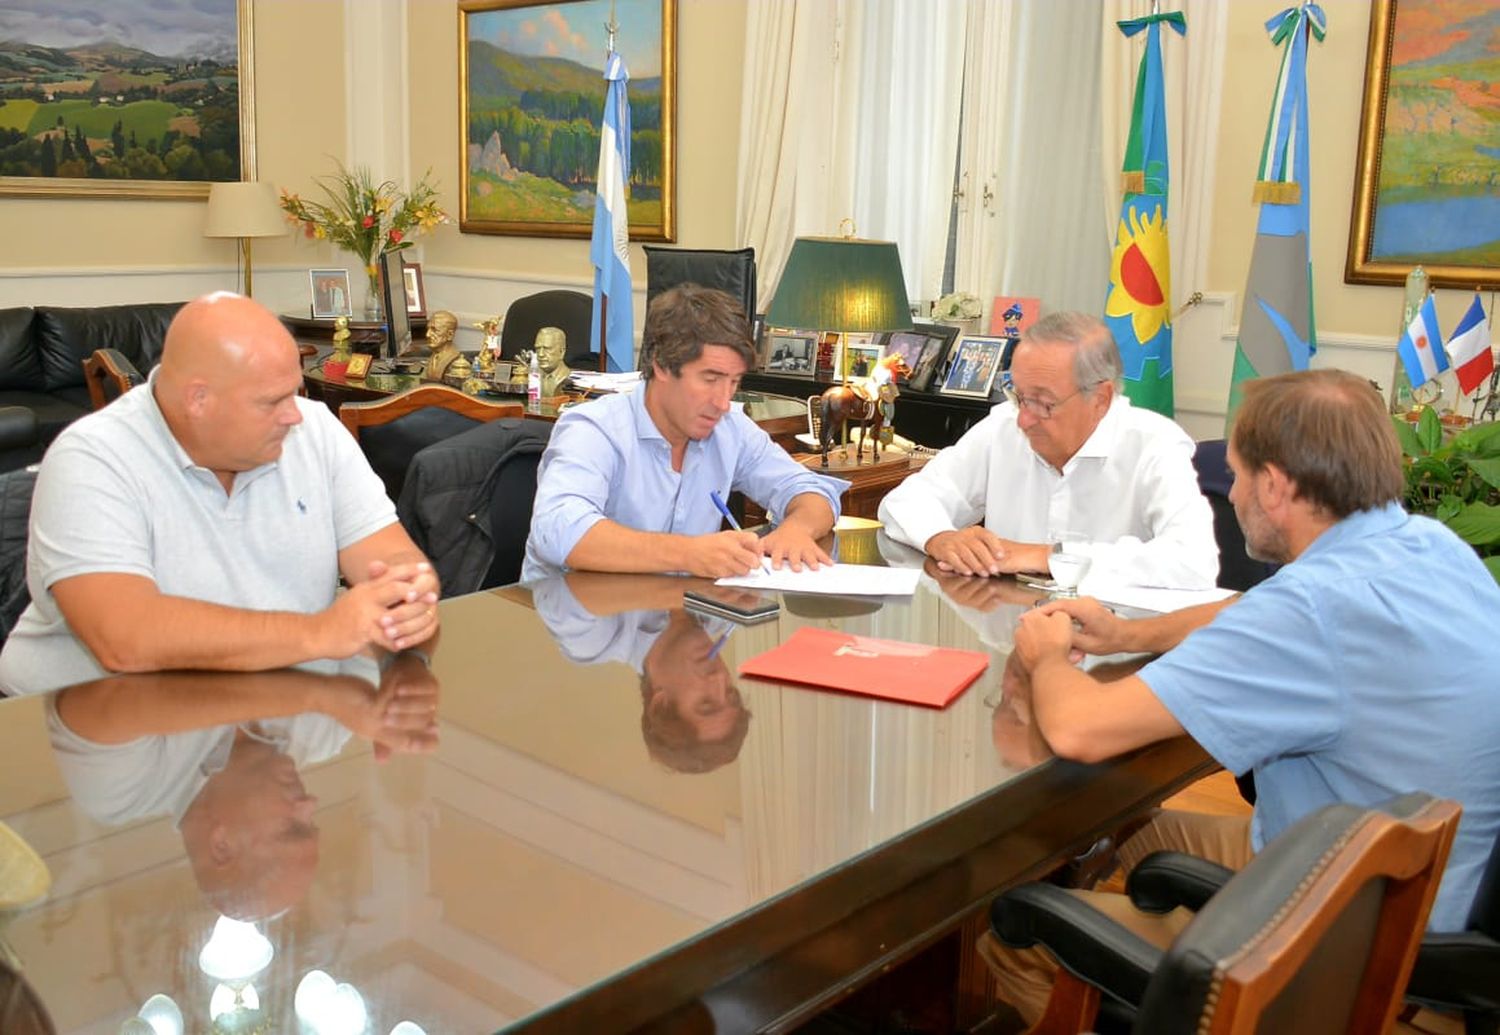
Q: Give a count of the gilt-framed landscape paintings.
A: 3